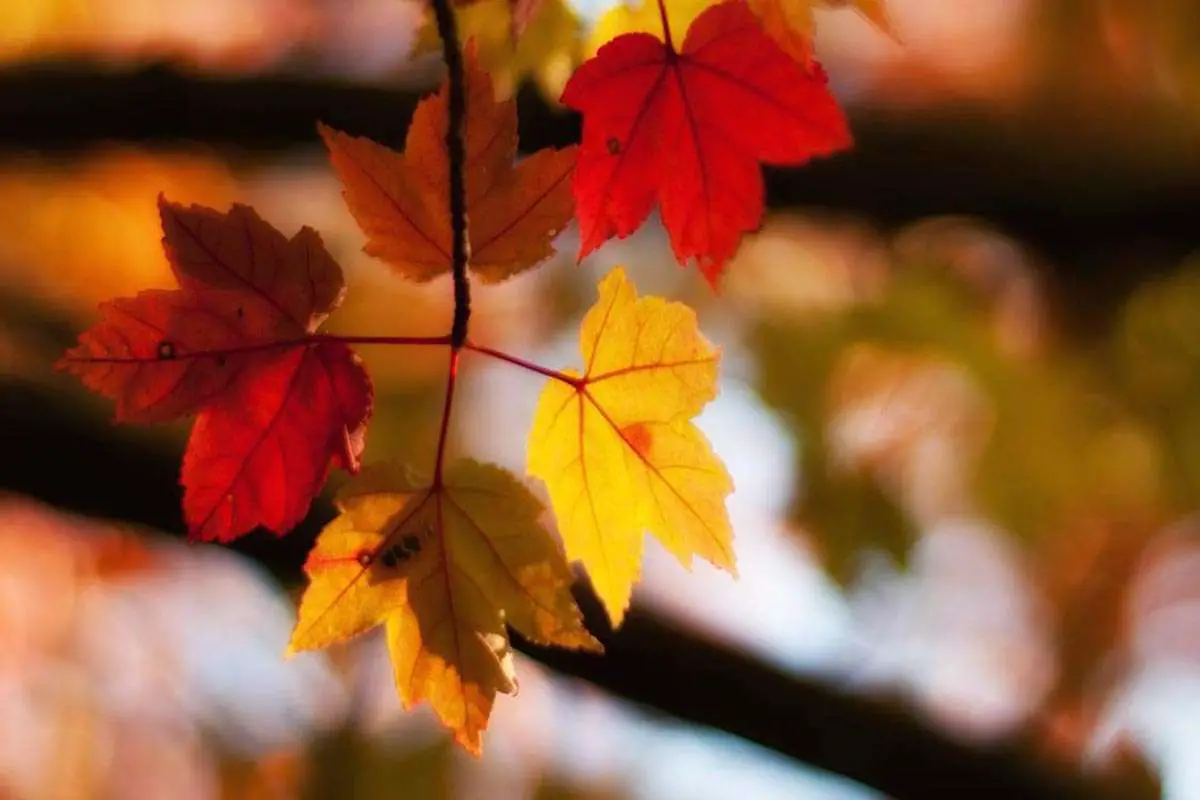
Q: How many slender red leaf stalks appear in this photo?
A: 4